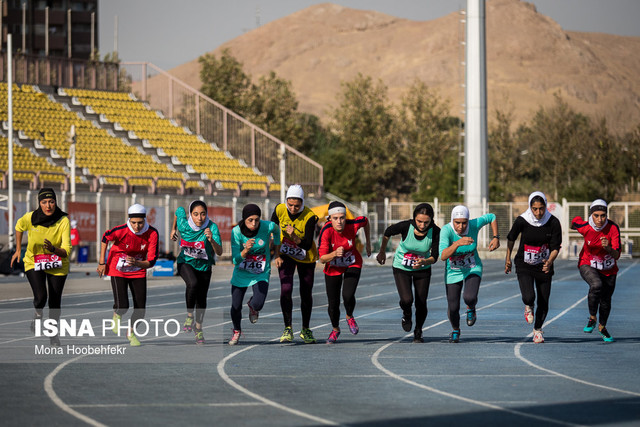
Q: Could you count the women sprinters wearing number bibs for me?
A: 10